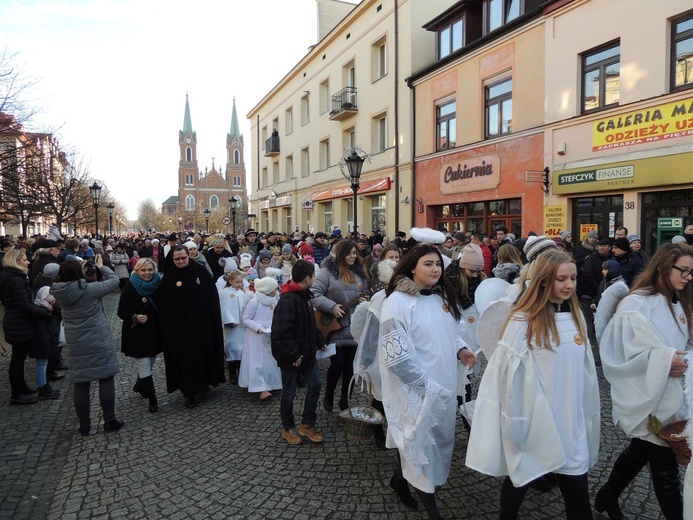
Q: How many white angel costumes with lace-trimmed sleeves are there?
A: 1